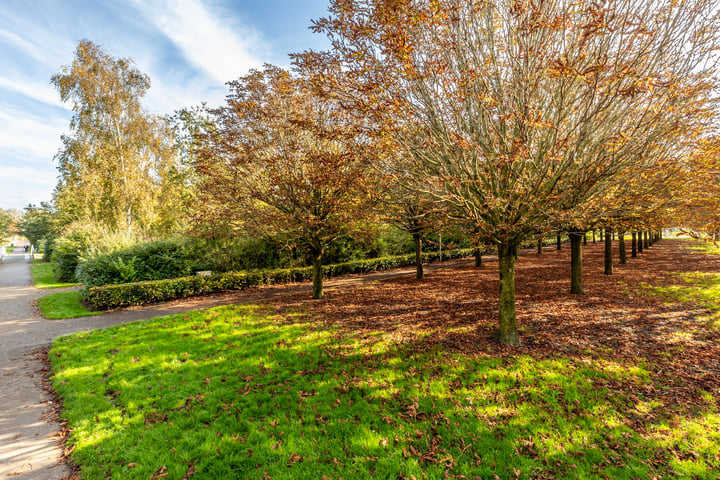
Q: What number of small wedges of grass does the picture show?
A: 2